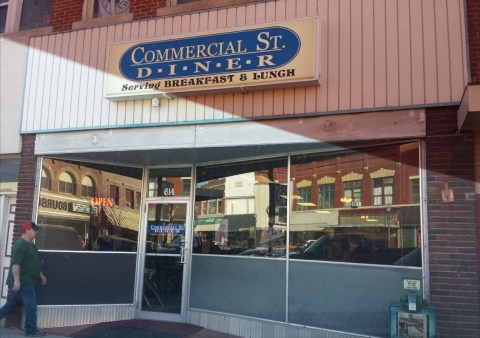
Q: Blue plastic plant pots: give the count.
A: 0